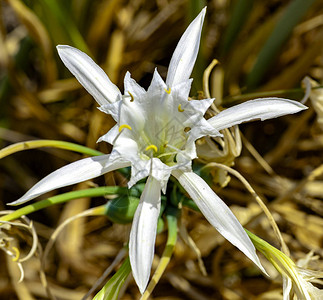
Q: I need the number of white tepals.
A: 6